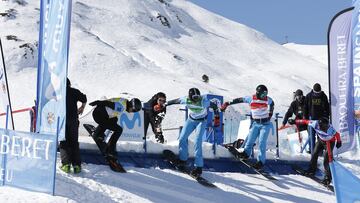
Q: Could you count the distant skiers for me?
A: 0